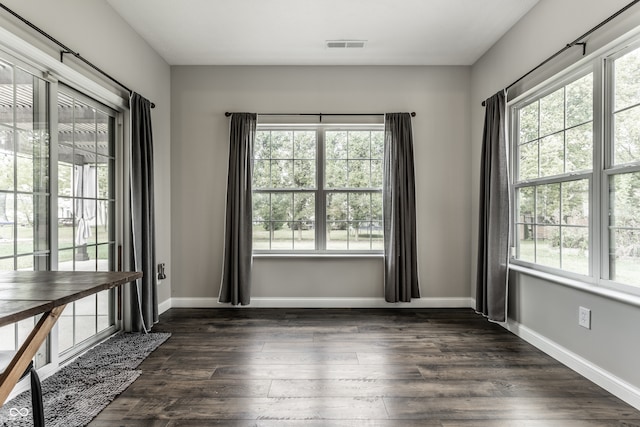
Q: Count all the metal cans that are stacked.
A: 0